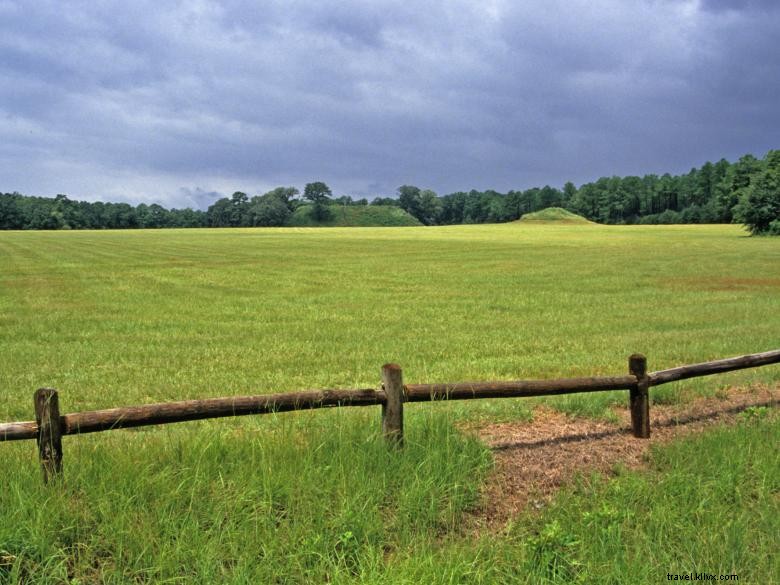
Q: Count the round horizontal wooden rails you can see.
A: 4